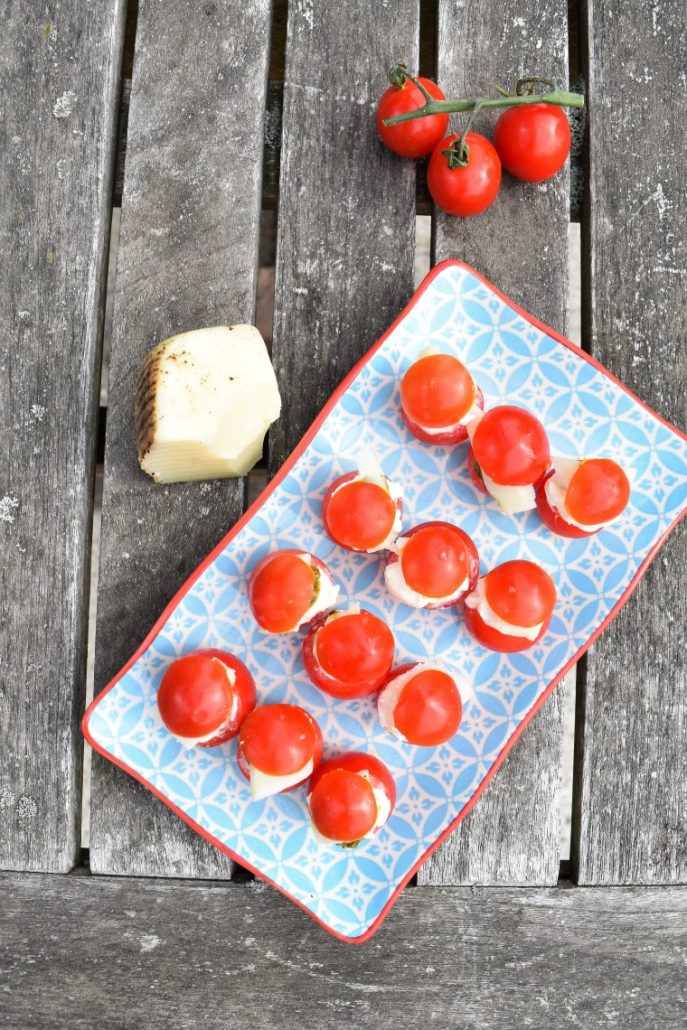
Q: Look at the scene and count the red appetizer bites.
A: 12